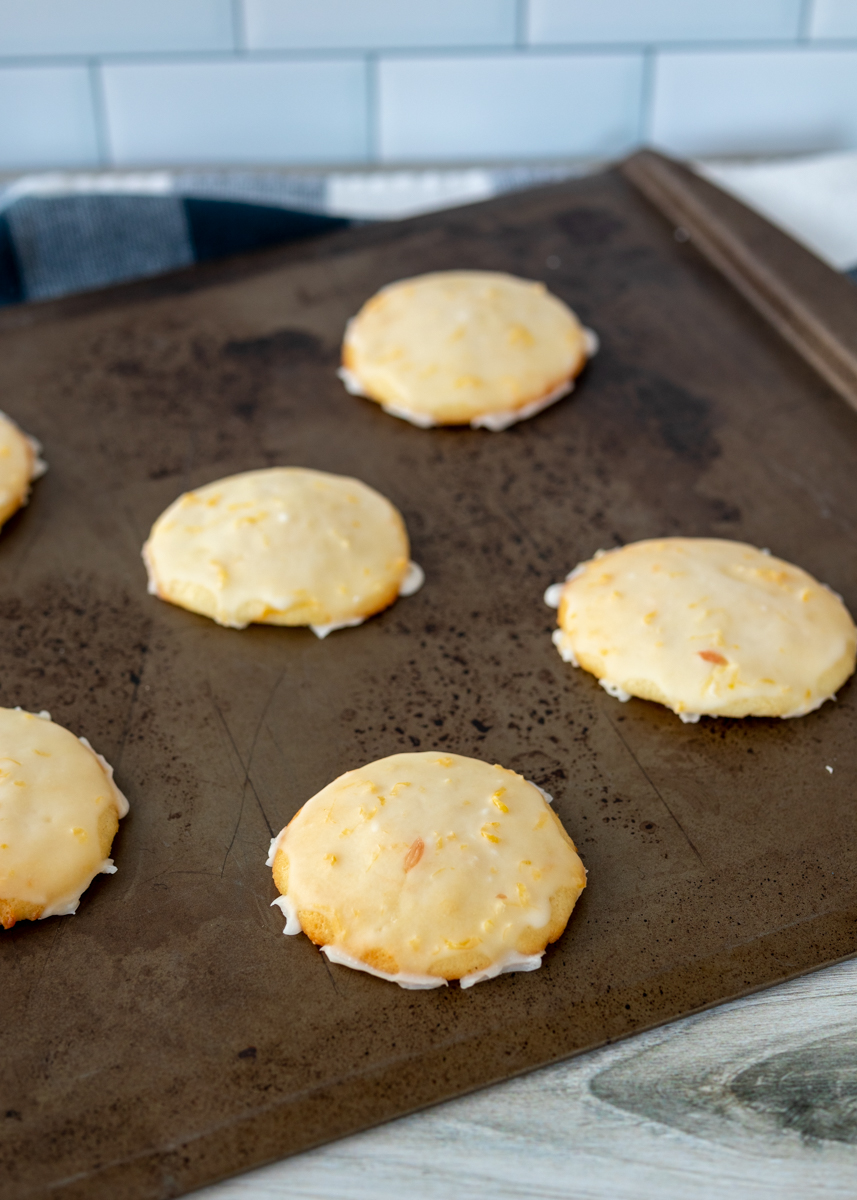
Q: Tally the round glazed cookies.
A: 6